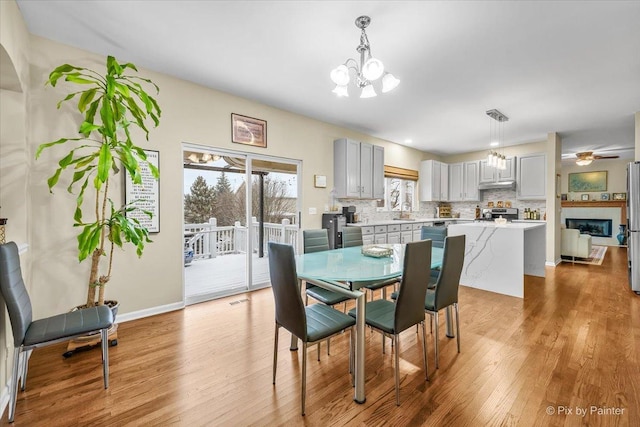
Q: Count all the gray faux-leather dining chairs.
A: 7